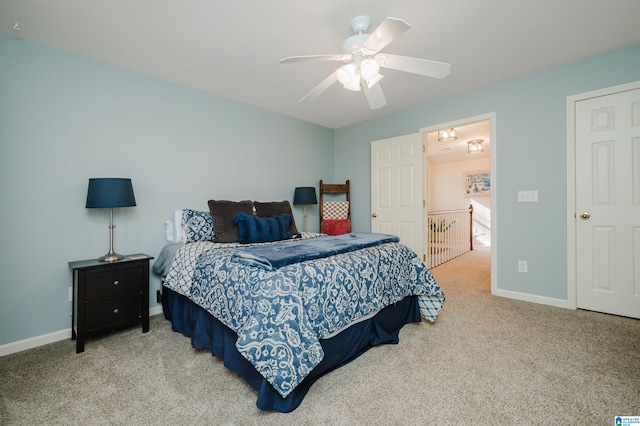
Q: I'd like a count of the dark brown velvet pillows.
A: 2